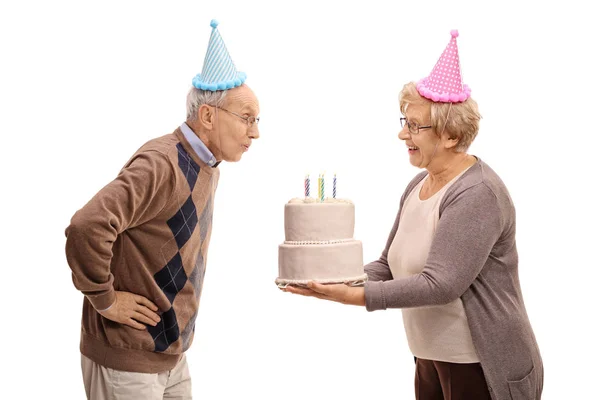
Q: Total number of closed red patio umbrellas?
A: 0